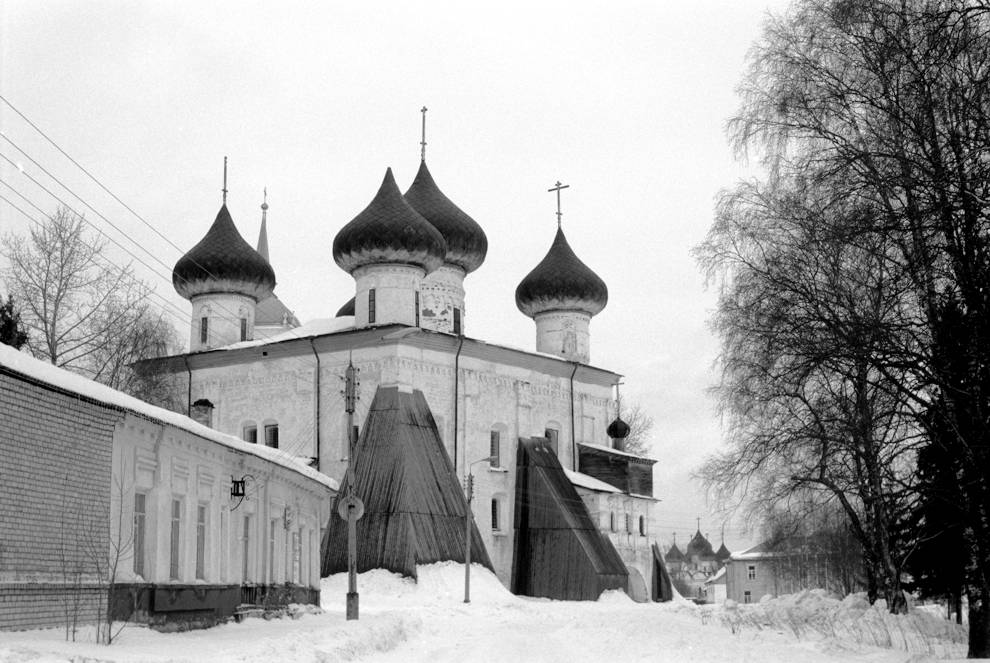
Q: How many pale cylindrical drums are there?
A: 4